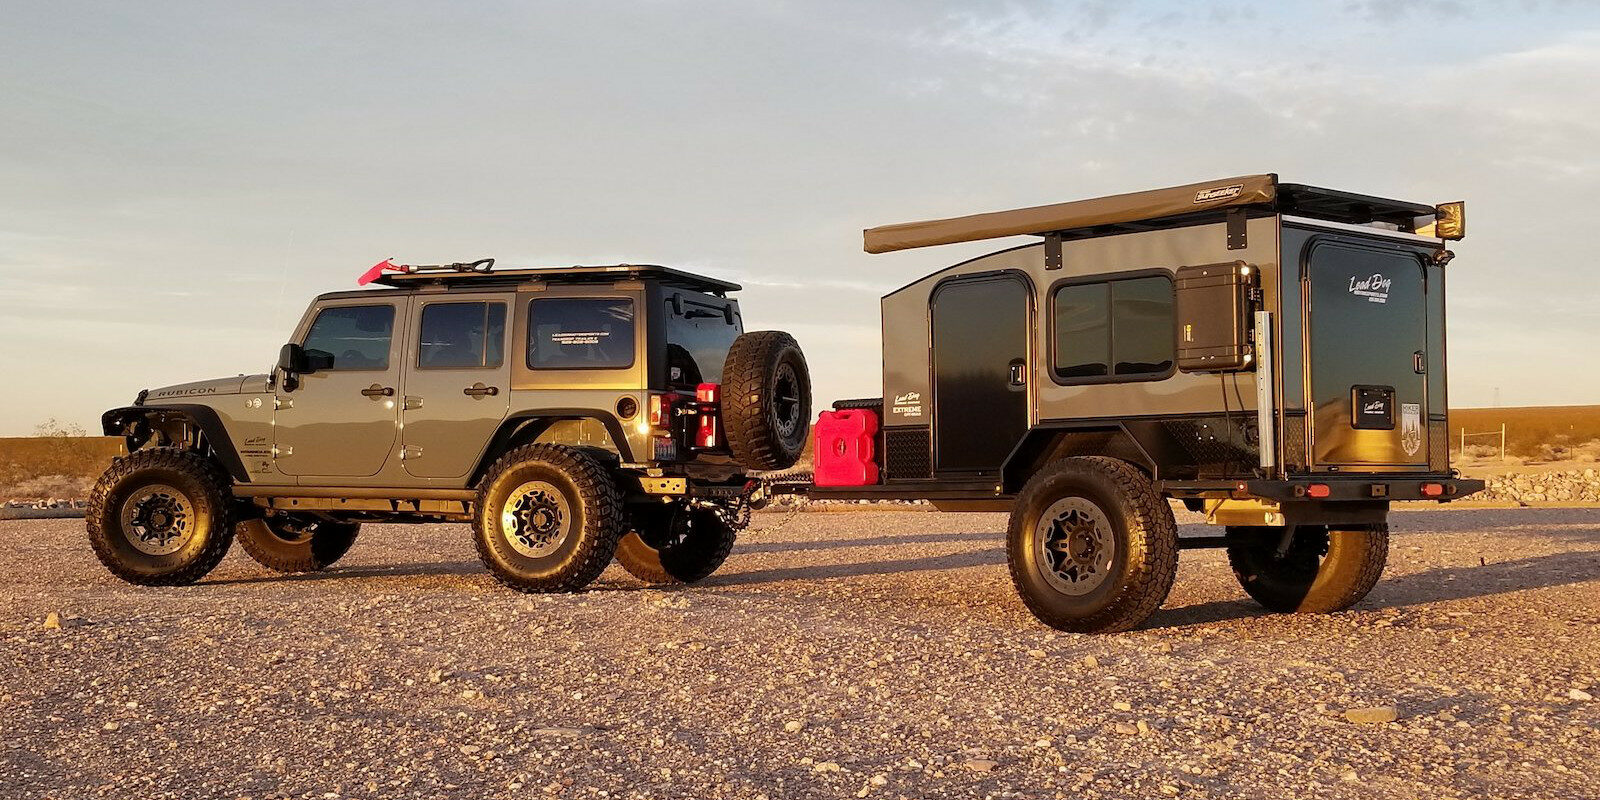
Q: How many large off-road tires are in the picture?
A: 7